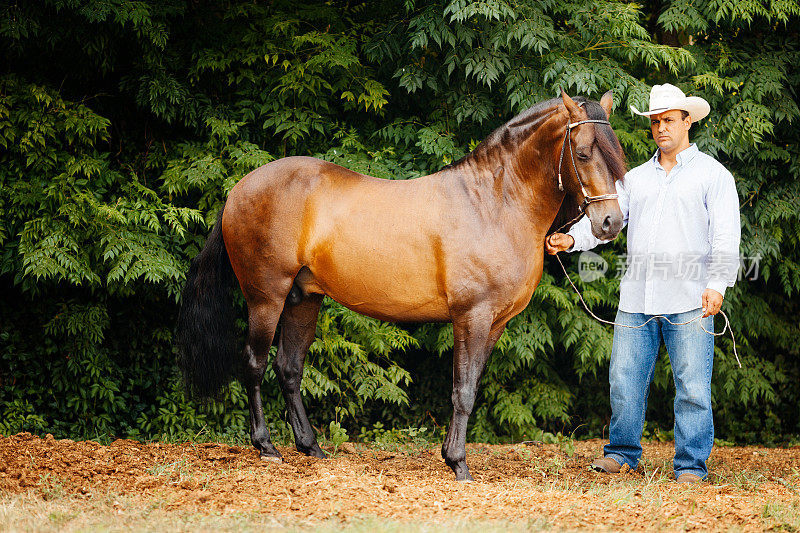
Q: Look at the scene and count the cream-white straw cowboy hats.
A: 1